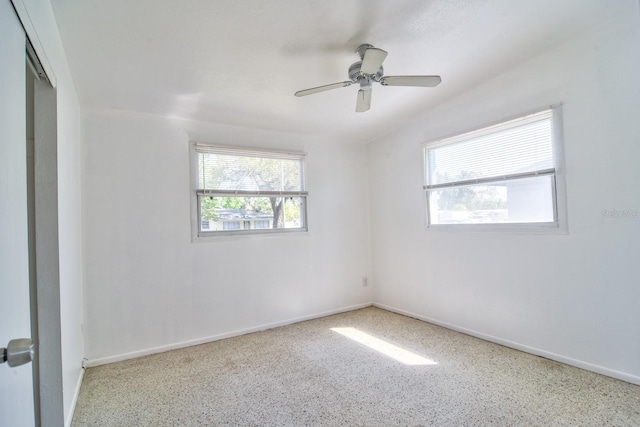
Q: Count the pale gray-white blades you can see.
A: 4